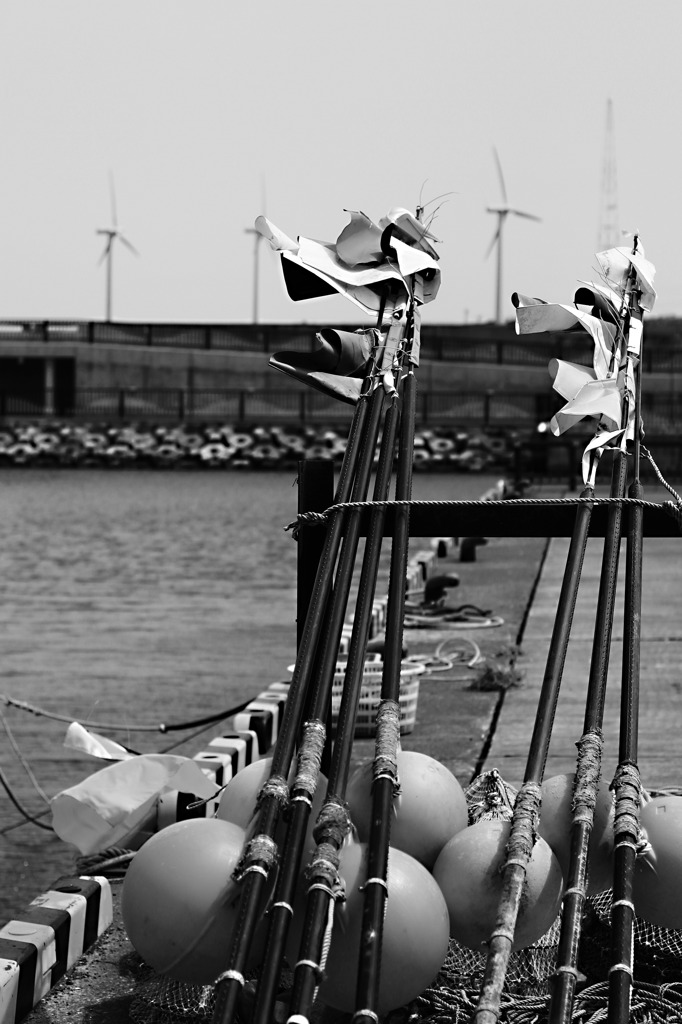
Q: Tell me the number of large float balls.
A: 7